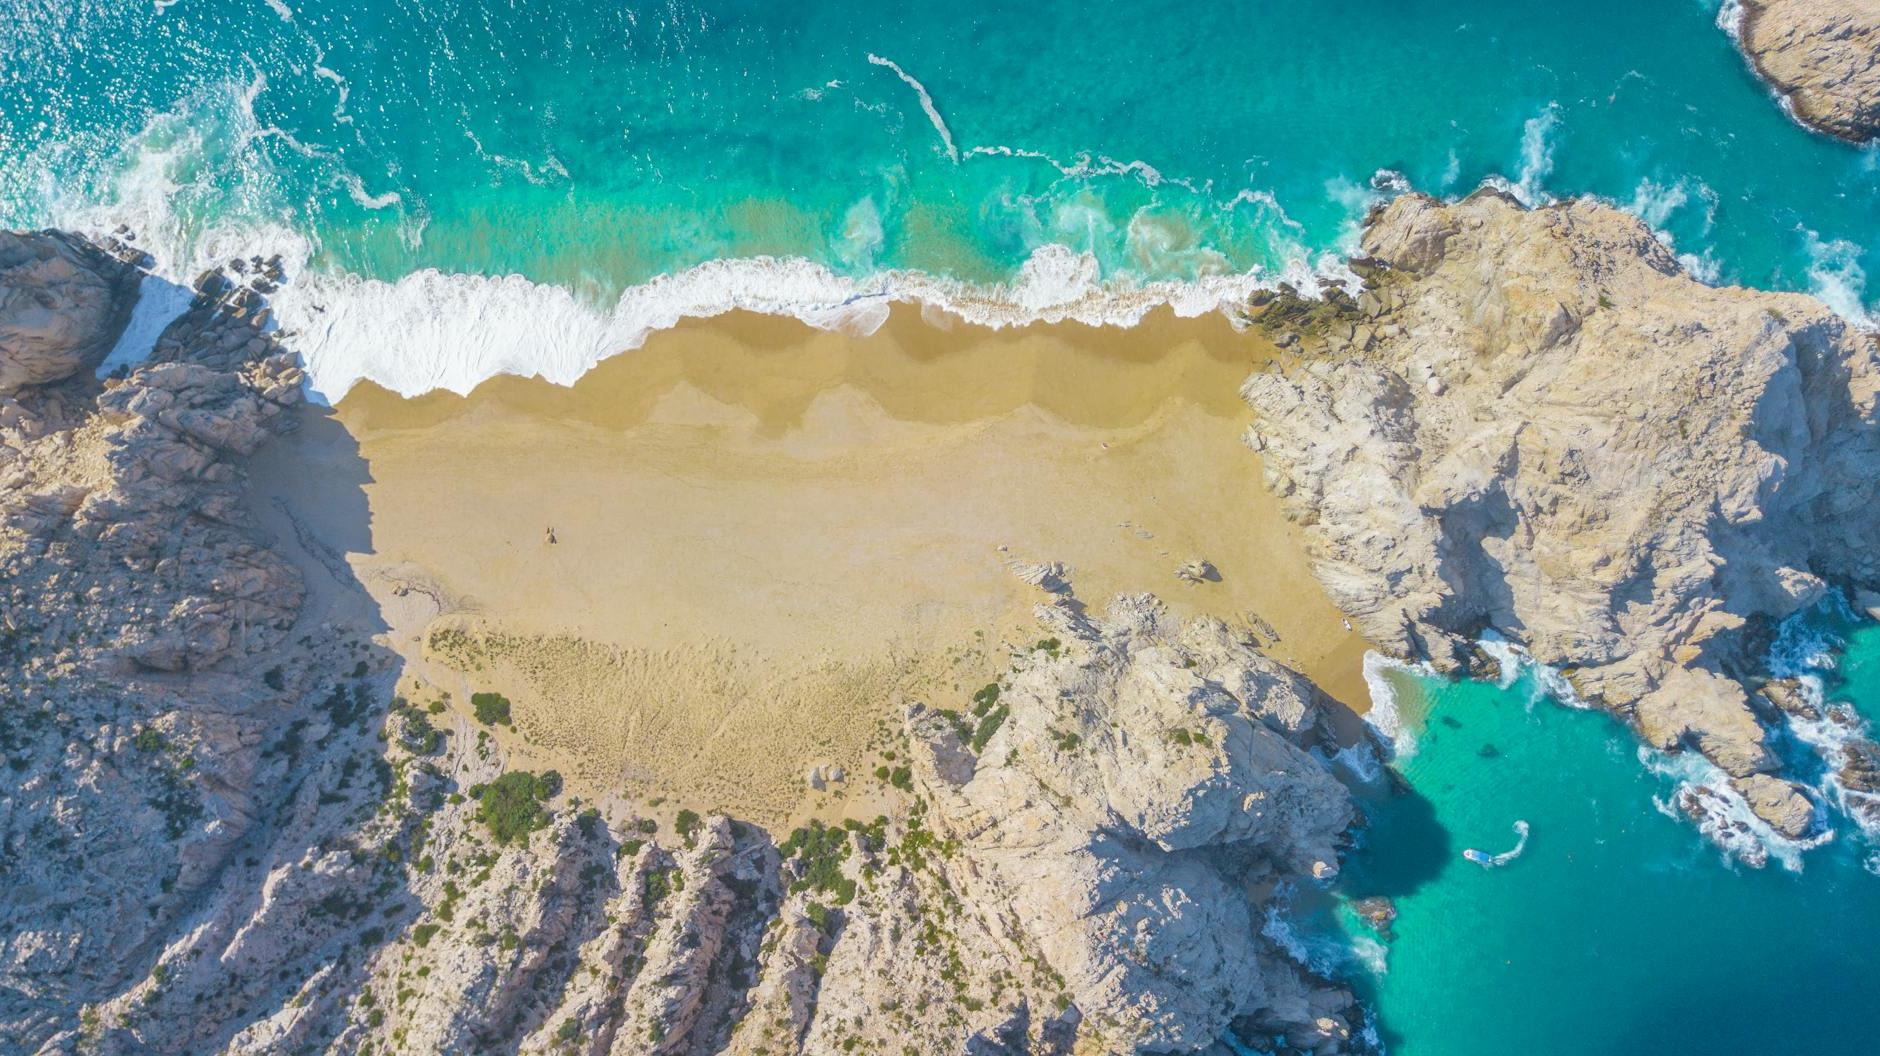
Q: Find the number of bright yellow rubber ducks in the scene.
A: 0